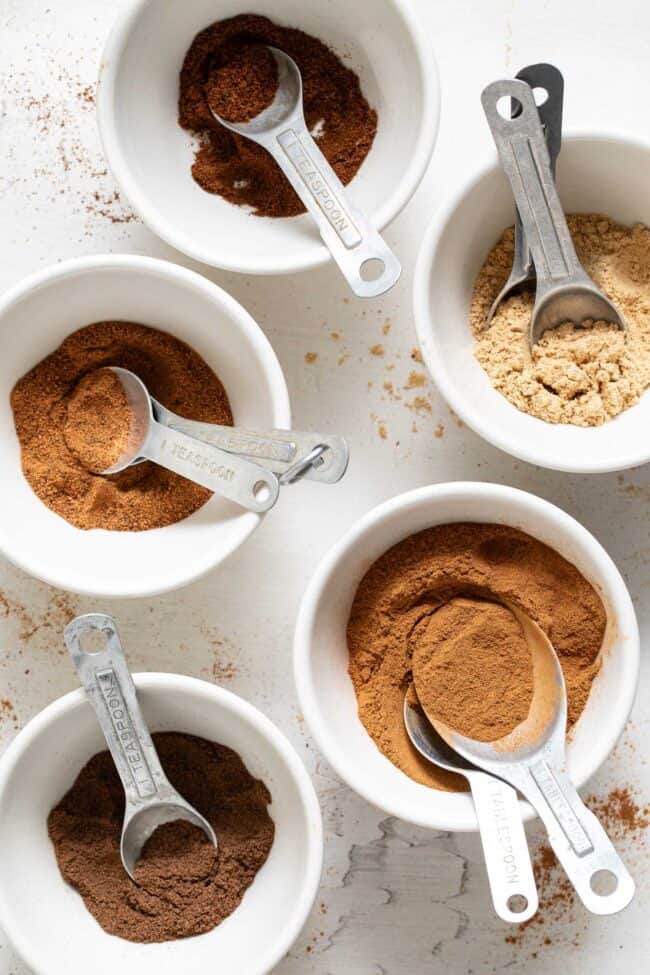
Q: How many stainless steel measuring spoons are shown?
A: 8